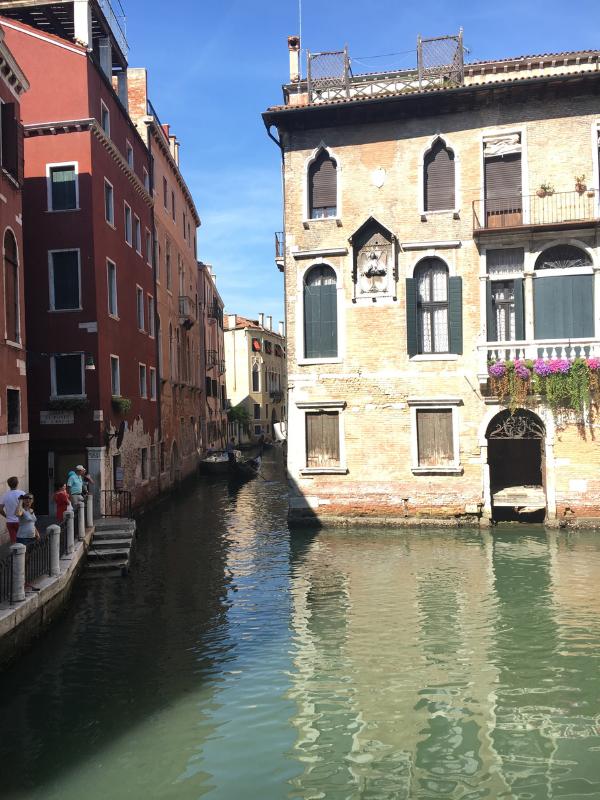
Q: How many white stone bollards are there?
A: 5